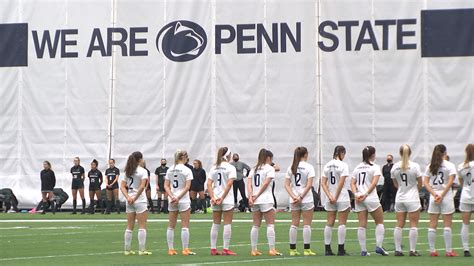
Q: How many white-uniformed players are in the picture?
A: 10